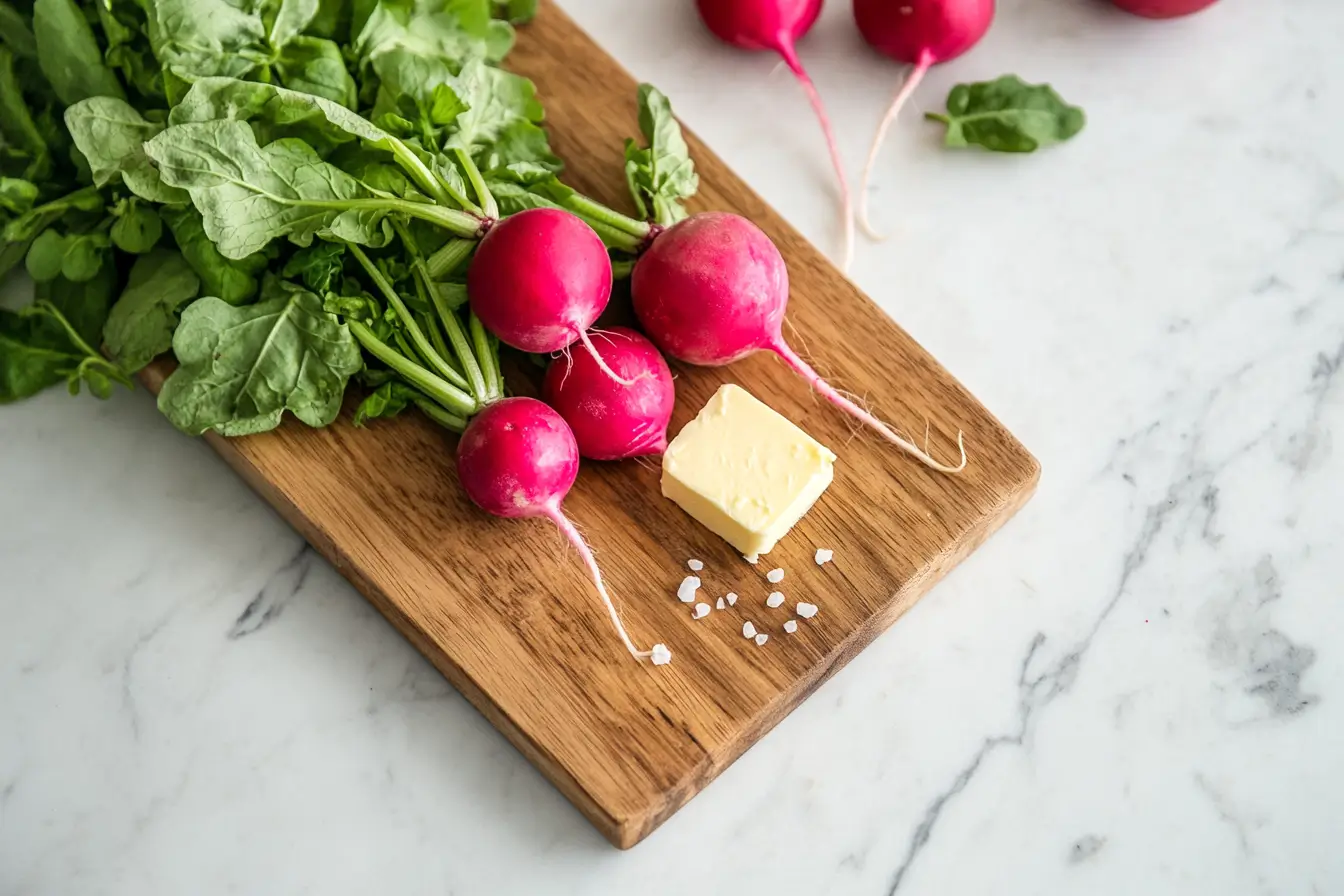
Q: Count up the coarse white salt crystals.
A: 13